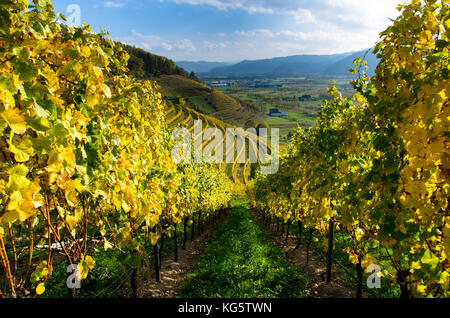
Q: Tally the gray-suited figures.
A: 0